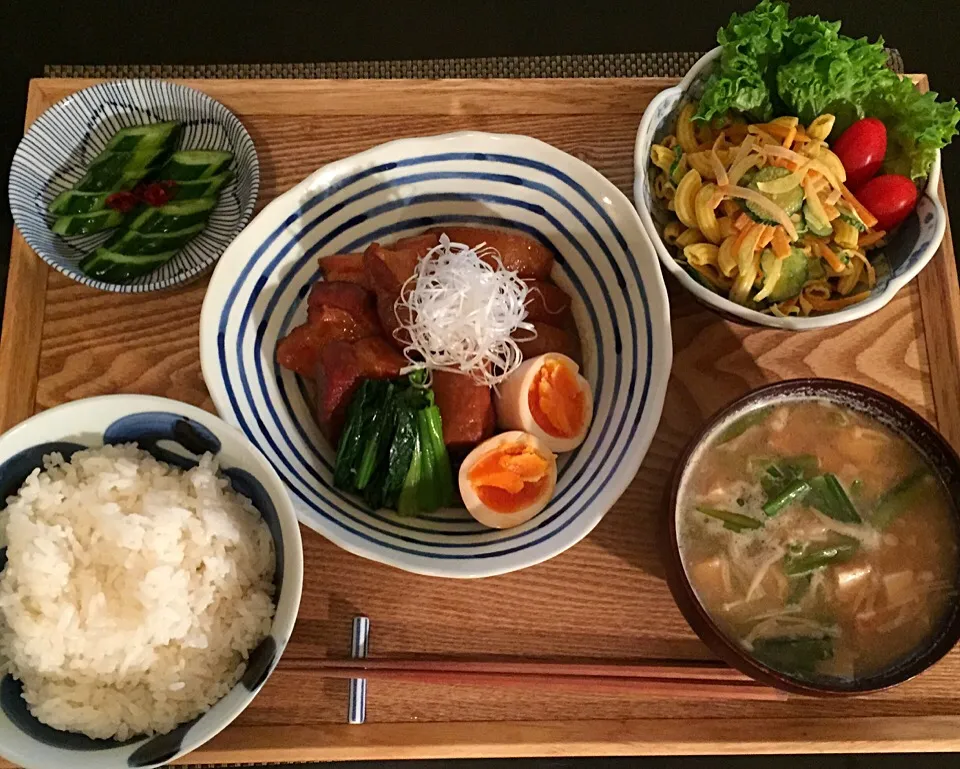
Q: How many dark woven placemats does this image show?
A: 1